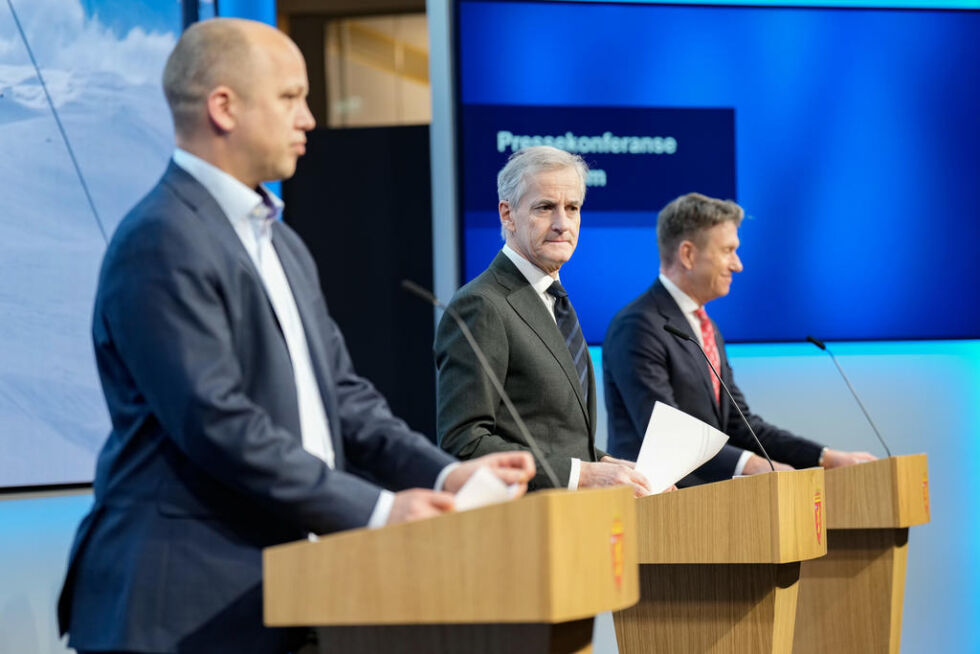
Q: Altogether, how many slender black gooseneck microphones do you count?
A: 3